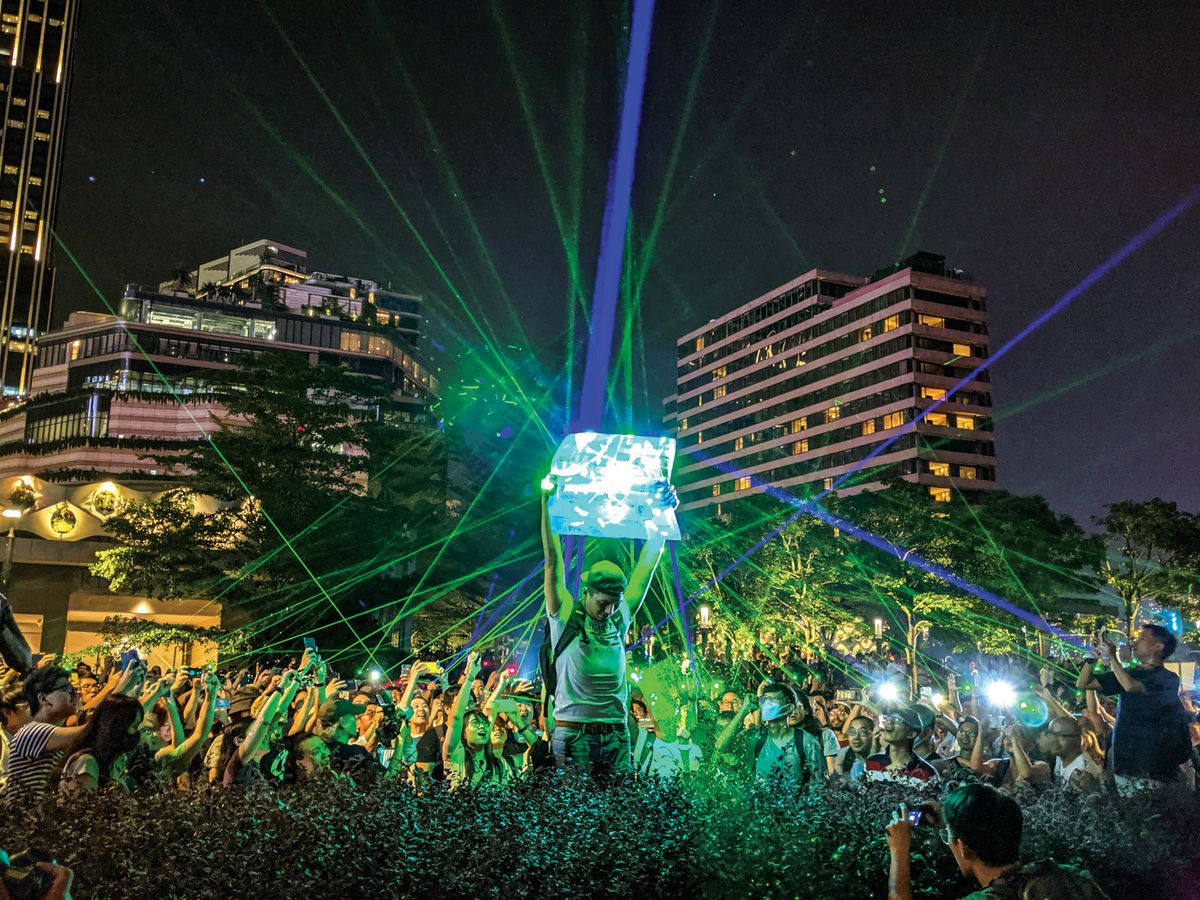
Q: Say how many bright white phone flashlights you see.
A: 2